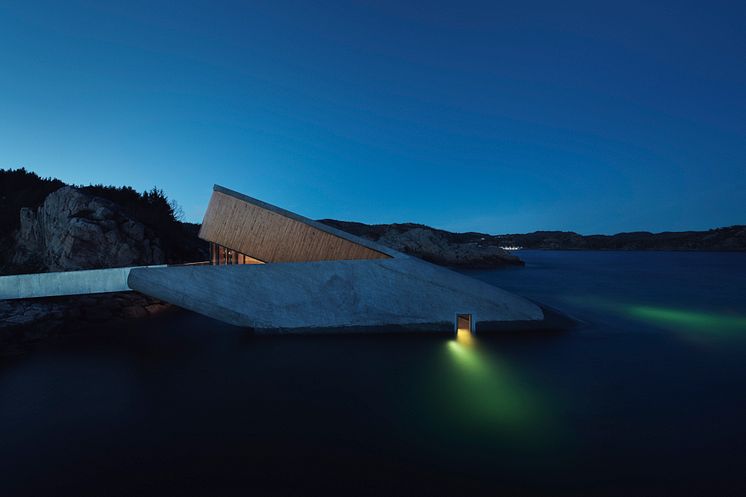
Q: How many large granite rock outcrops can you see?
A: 2